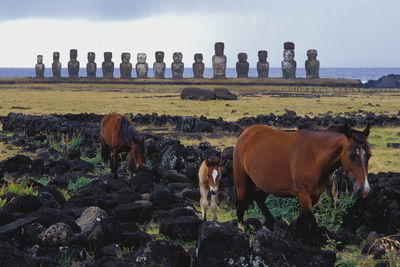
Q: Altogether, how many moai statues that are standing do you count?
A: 15